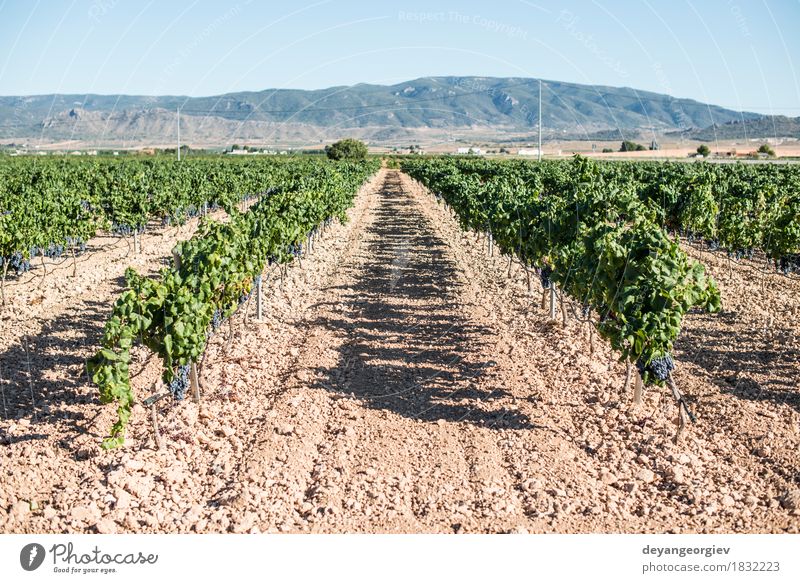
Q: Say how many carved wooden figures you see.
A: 0